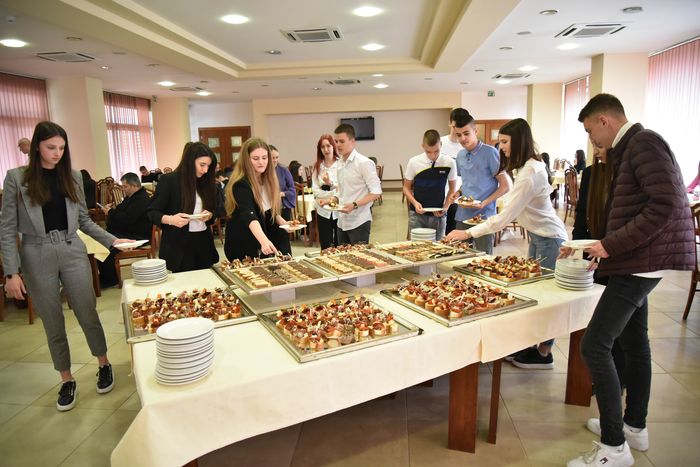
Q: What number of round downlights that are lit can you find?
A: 11